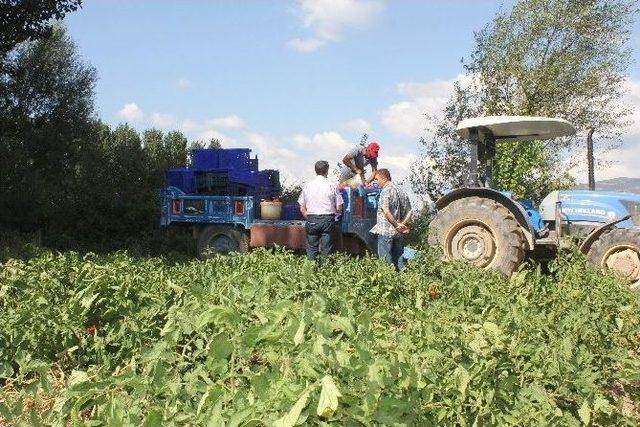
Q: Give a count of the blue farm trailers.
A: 1